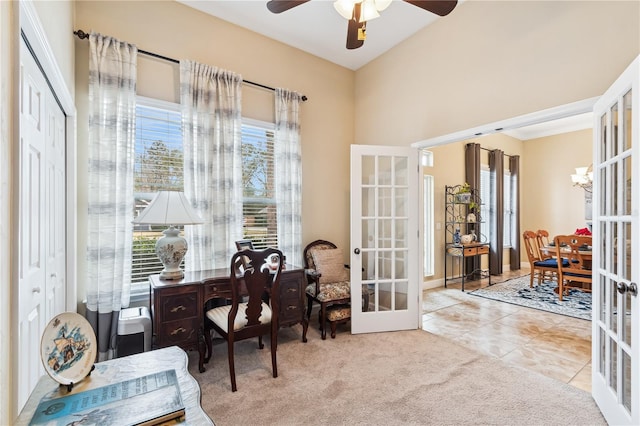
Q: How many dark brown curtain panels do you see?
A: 3